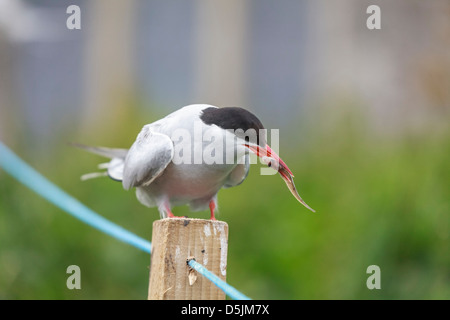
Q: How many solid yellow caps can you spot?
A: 0